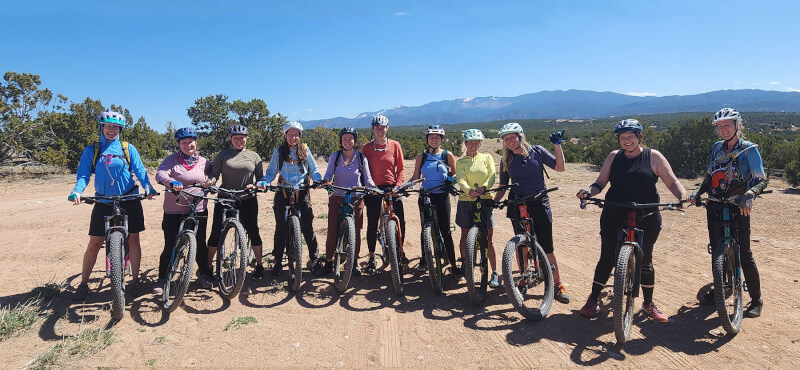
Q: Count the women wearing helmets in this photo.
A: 11